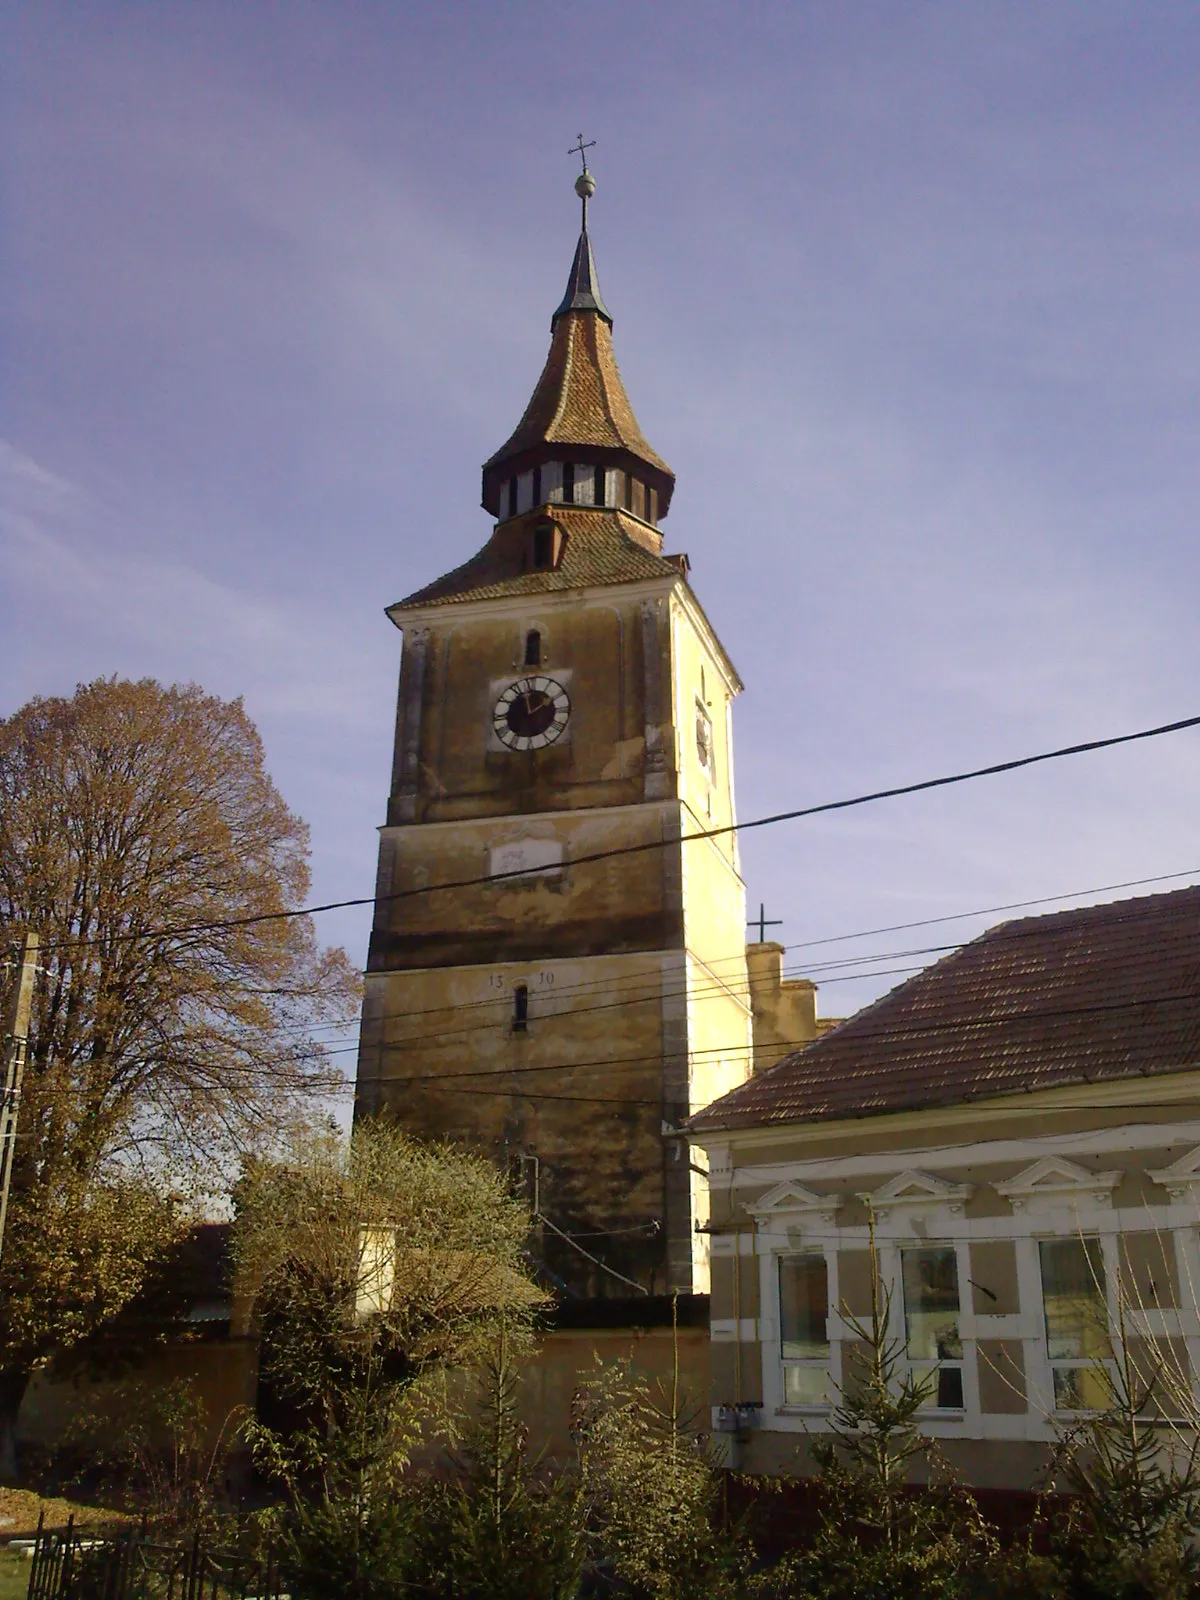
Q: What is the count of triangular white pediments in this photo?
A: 4